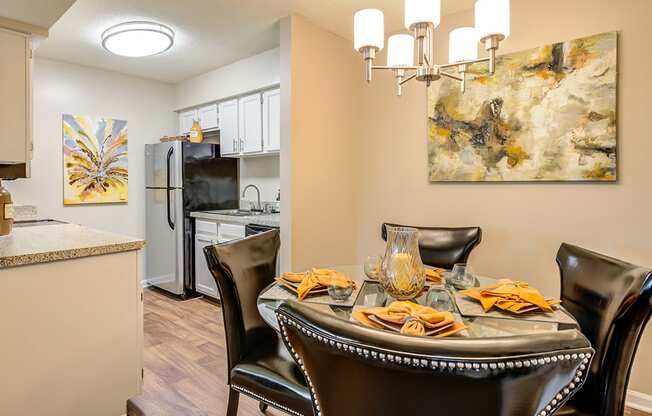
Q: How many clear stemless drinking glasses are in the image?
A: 4